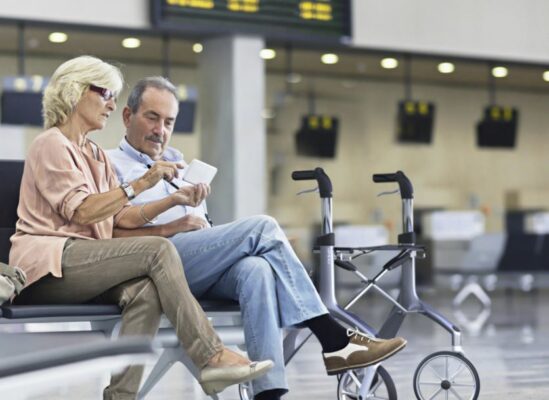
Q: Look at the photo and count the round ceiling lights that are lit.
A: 9